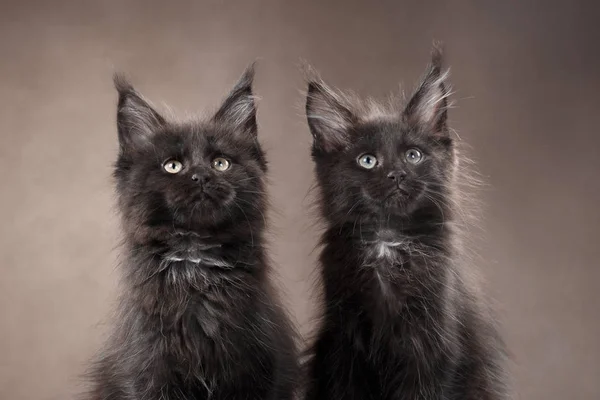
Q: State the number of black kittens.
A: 2